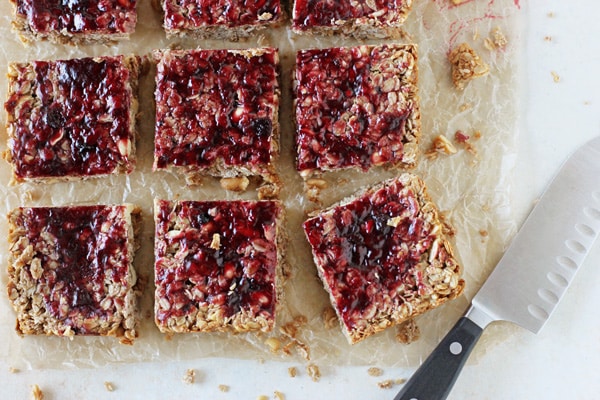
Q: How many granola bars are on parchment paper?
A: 9